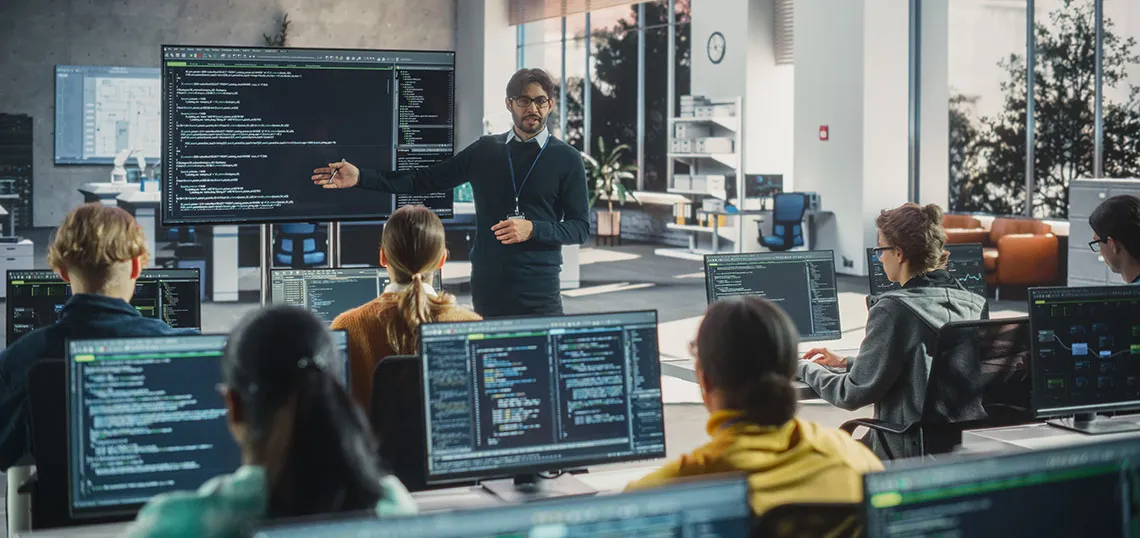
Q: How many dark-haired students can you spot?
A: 3